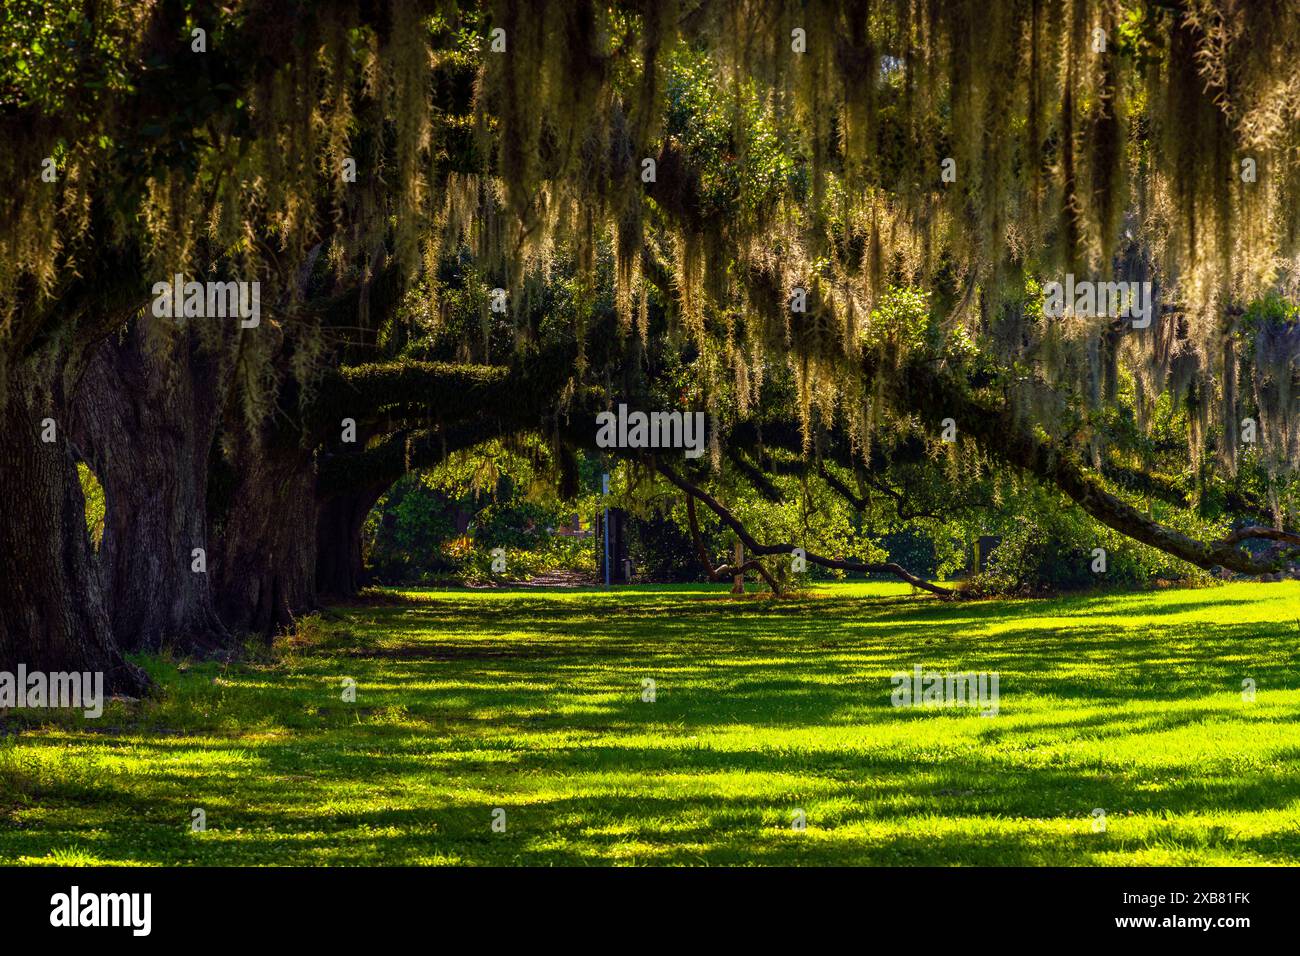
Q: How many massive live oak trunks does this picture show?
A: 4